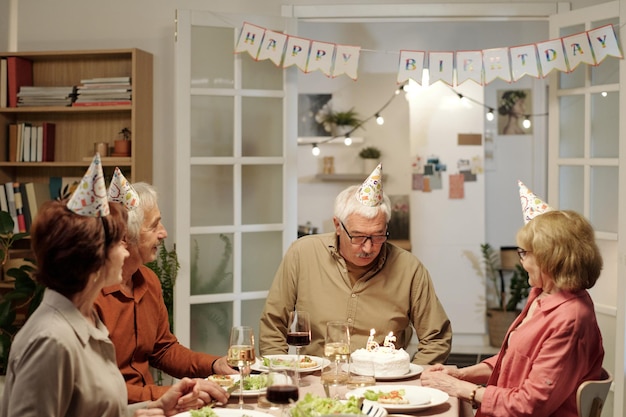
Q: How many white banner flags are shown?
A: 13